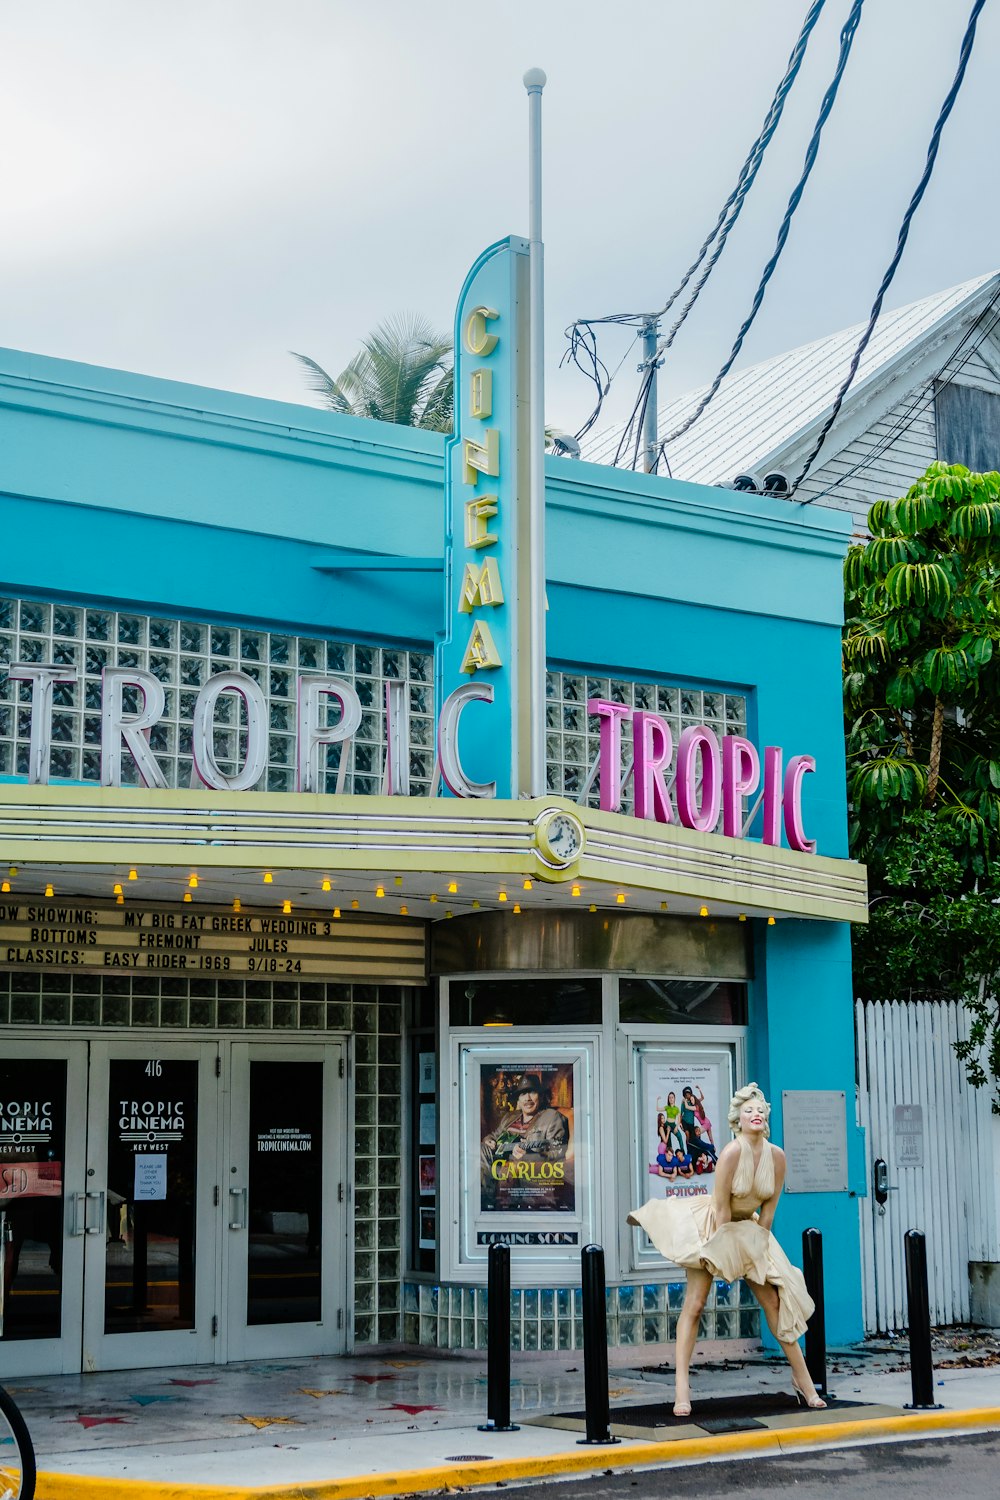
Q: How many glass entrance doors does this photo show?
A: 3